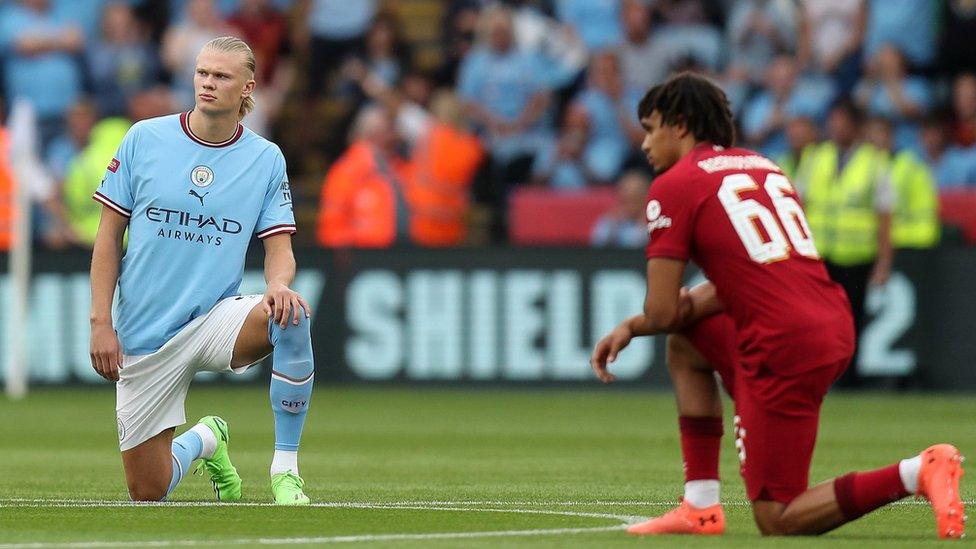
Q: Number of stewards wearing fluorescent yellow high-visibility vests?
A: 3